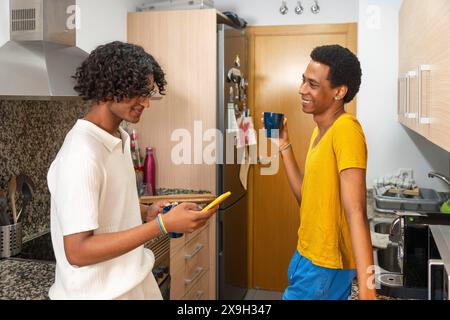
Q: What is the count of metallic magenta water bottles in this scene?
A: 1